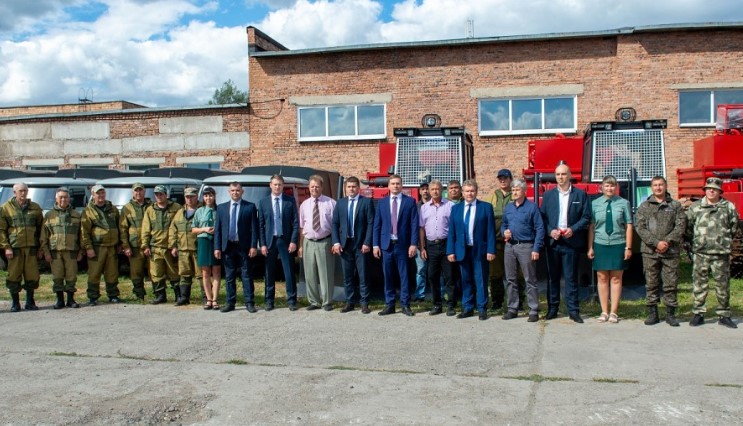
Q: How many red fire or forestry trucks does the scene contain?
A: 3